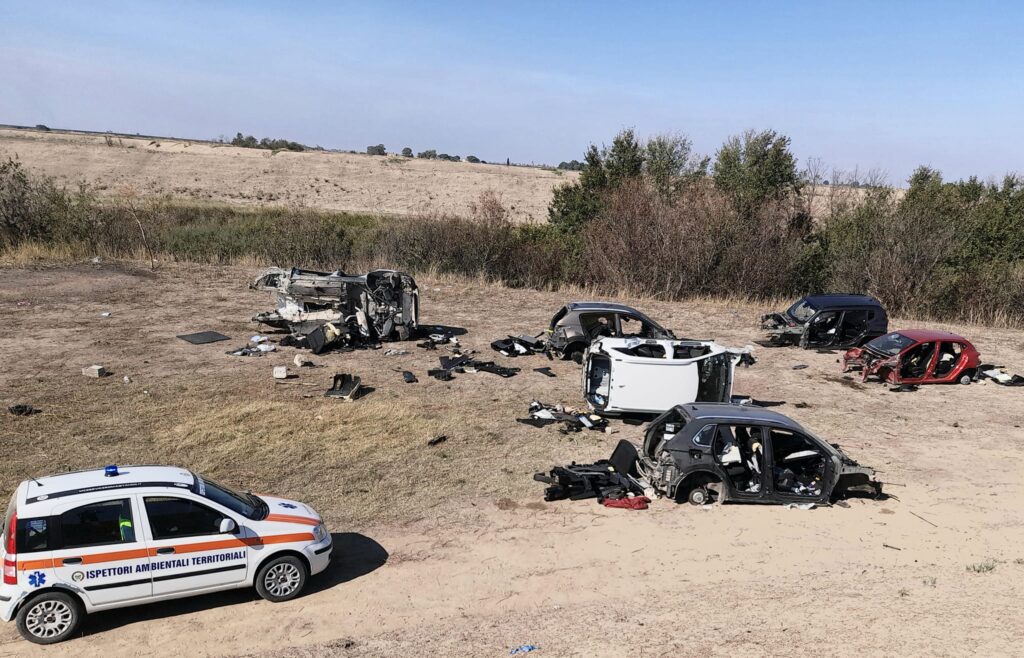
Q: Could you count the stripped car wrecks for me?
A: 6